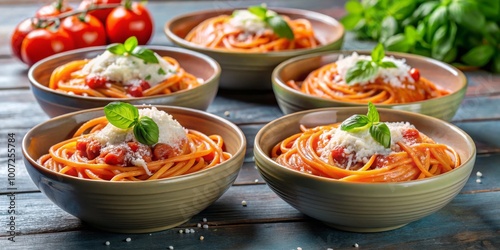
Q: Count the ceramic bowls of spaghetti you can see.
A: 5